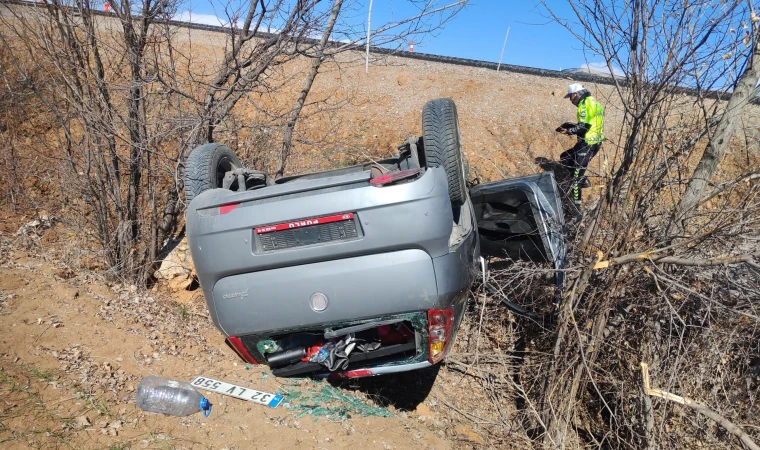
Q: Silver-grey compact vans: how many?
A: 1